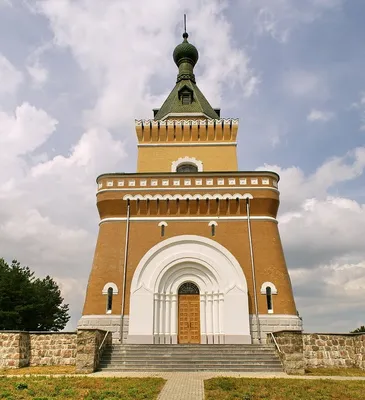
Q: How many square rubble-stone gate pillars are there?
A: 2